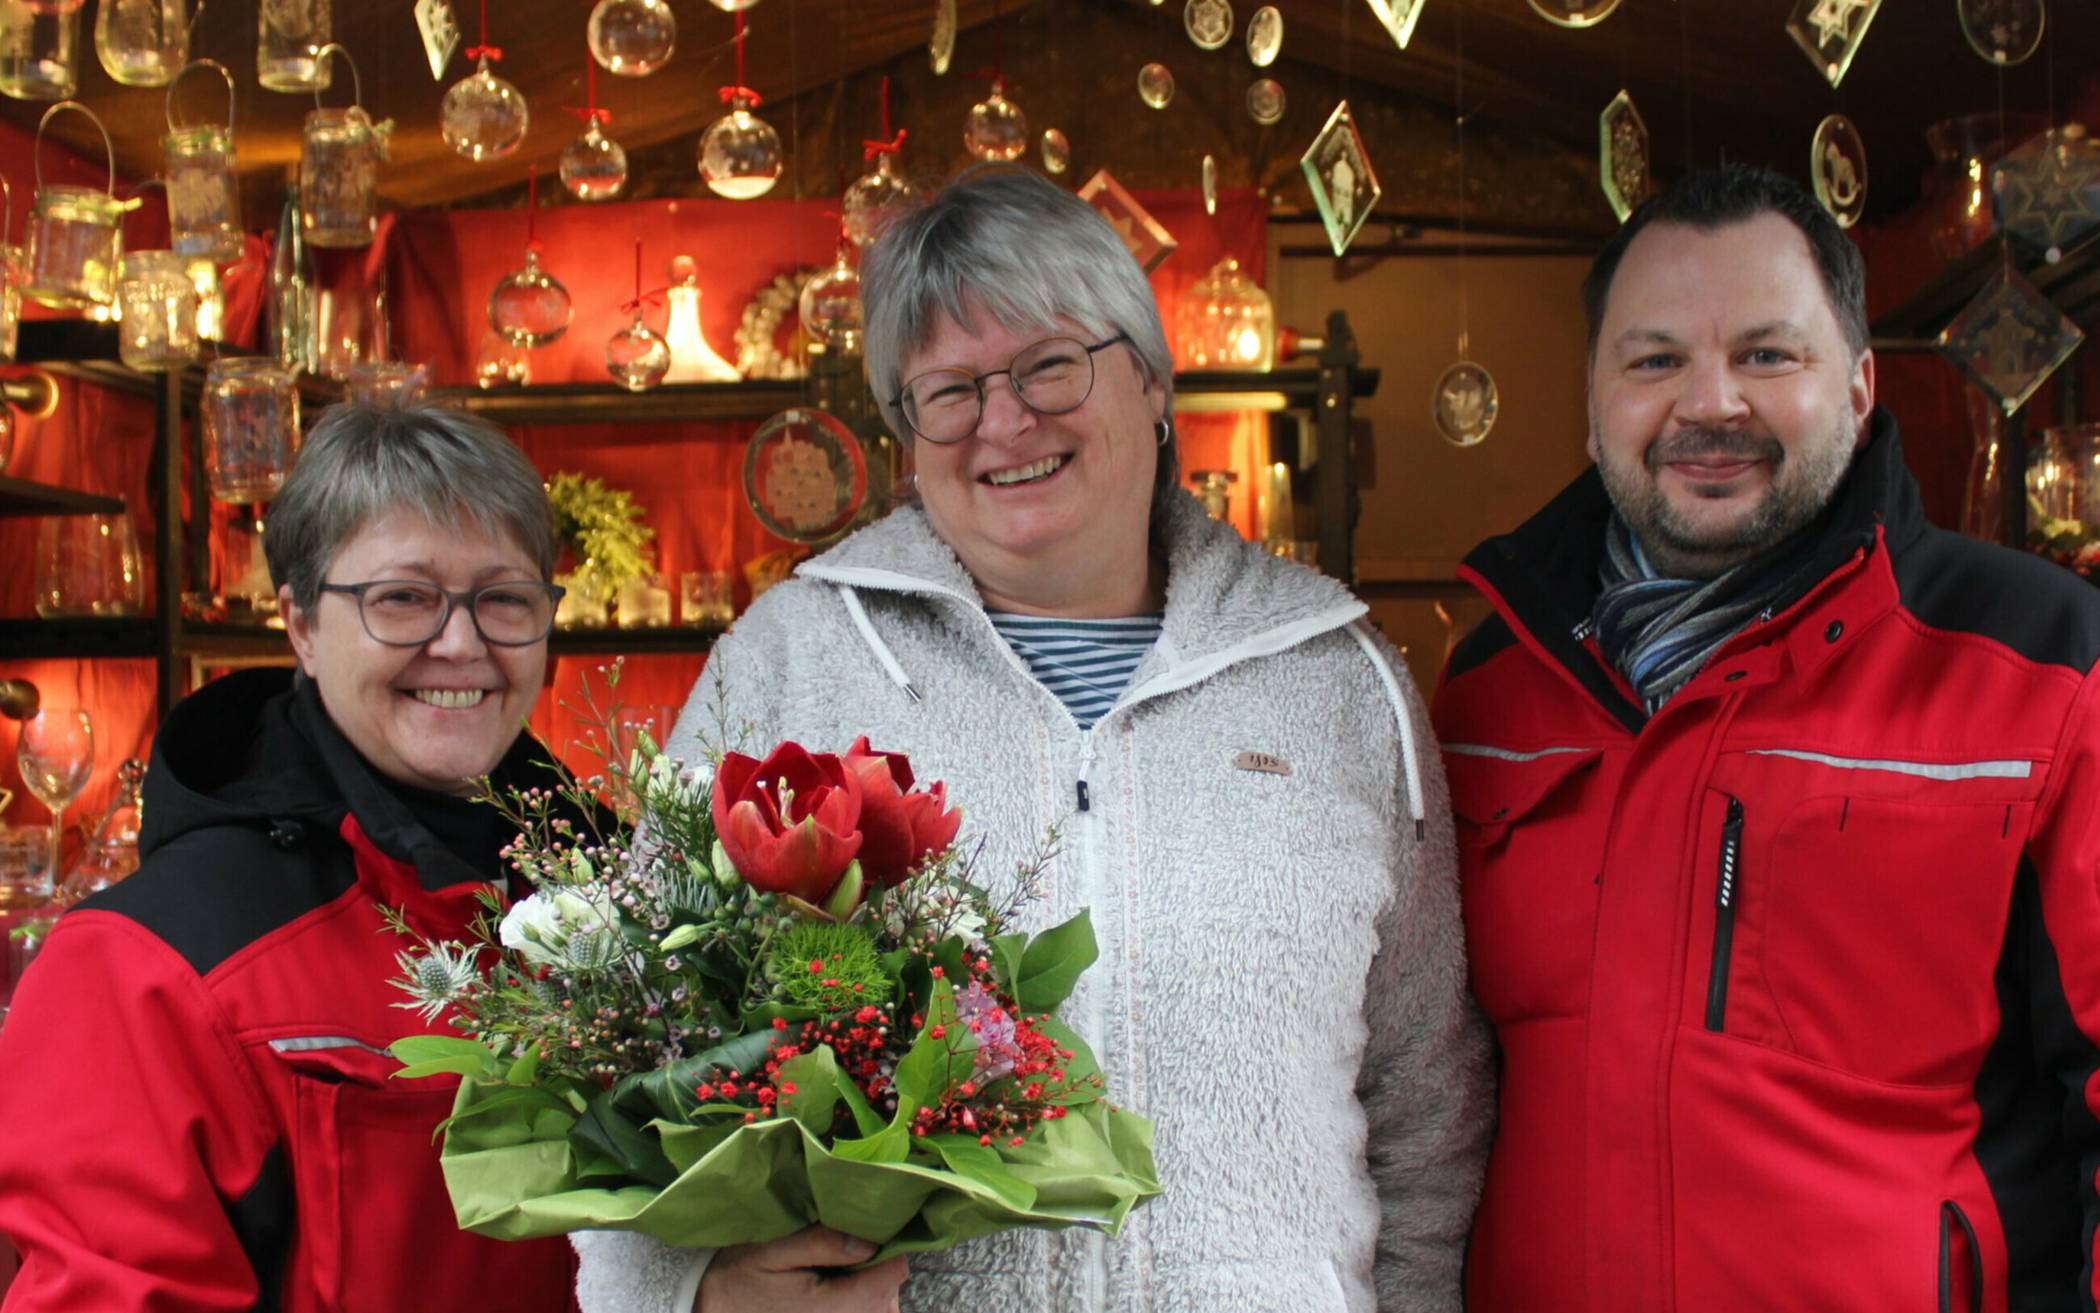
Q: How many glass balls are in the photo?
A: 10